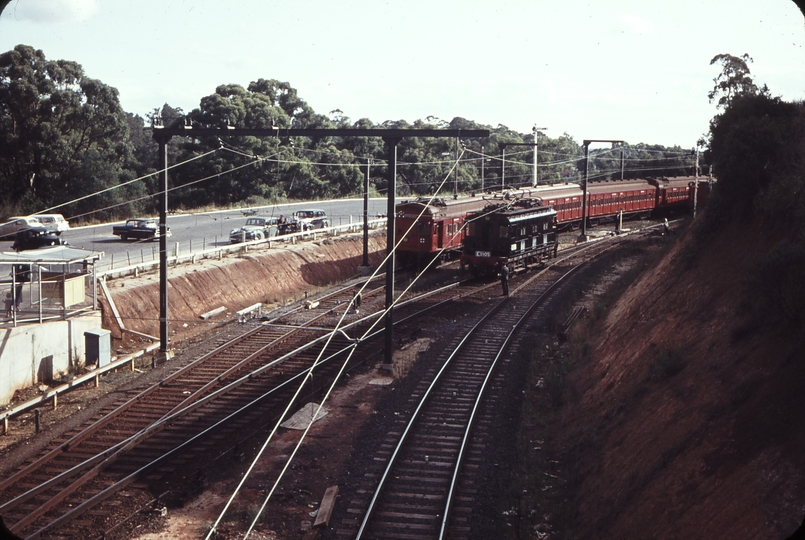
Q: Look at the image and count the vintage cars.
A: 6